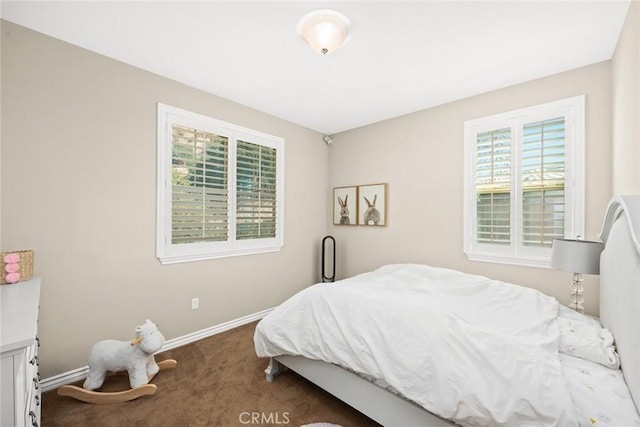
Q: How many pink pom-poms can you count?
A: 3